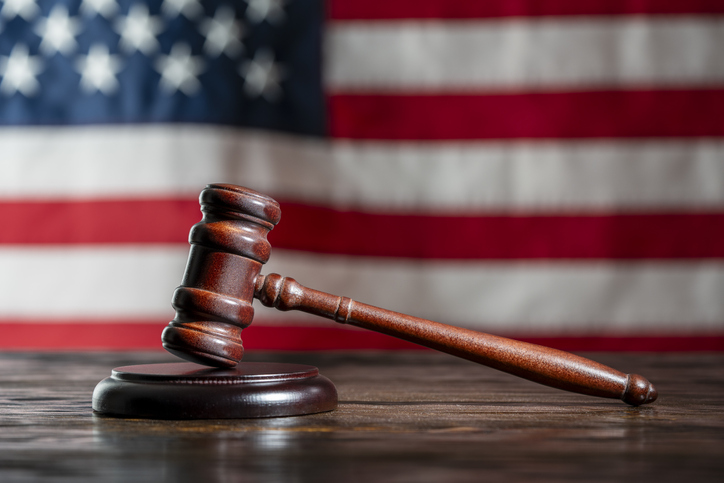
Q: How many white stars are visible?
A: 11